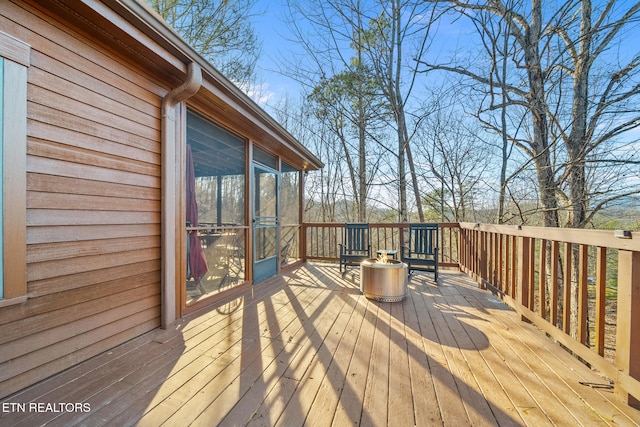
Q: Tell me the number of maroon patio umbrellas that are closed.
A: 1